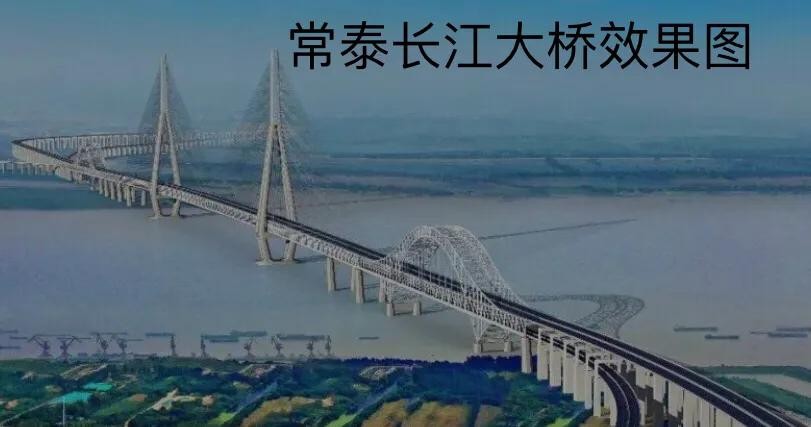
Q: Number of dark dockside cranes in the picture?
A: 10